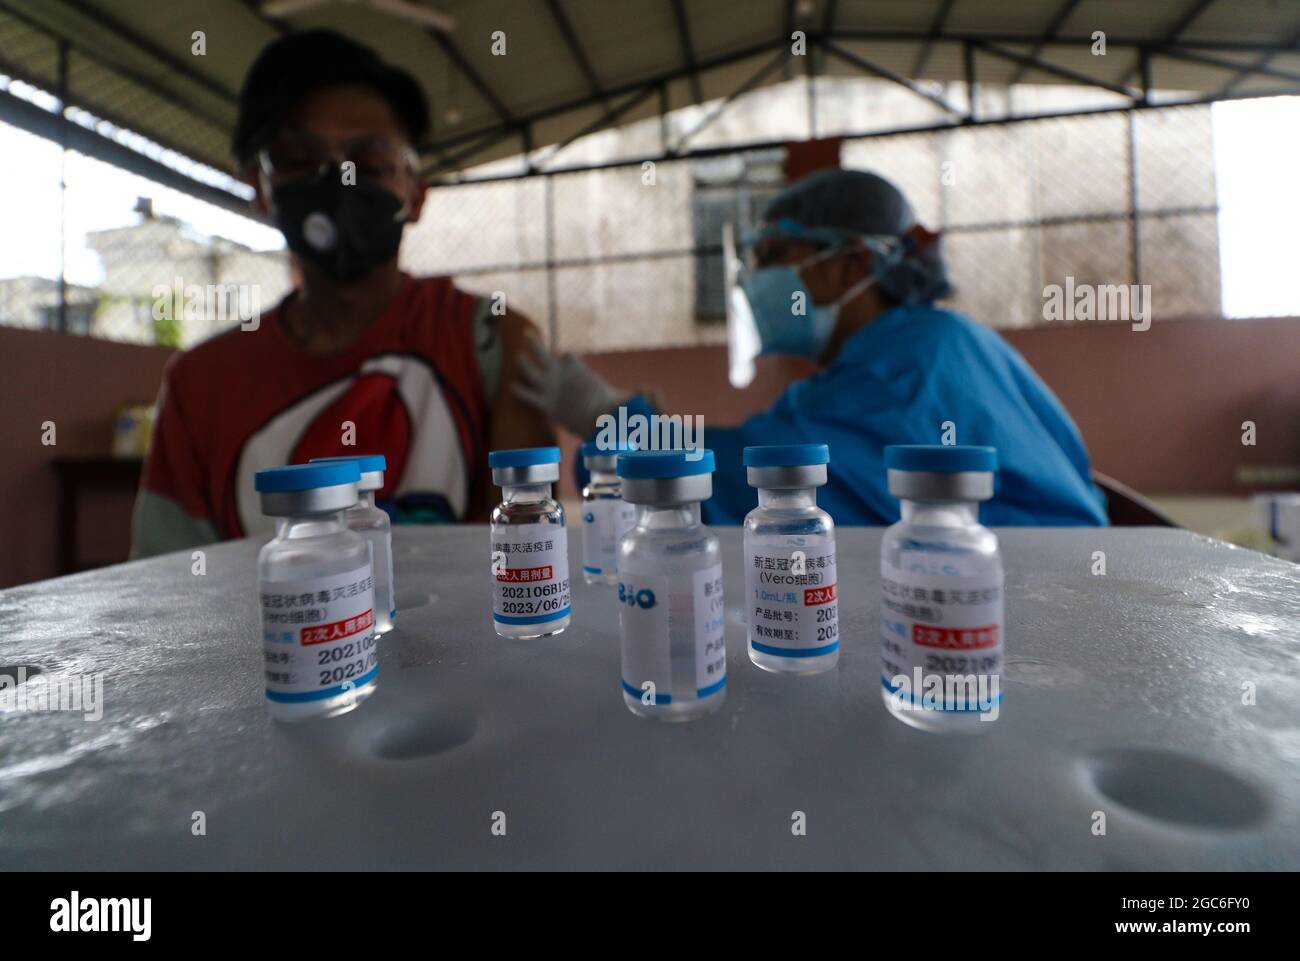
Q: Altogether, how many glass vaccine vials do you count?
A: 7